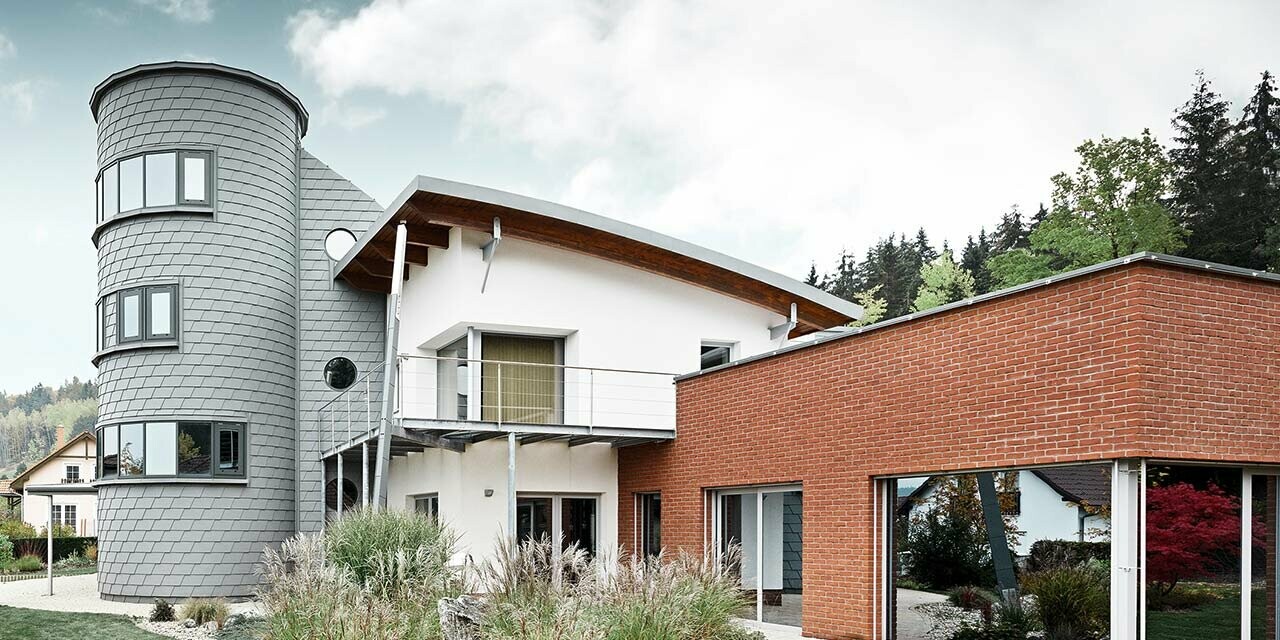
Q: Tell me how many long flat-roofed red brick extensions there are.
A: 1